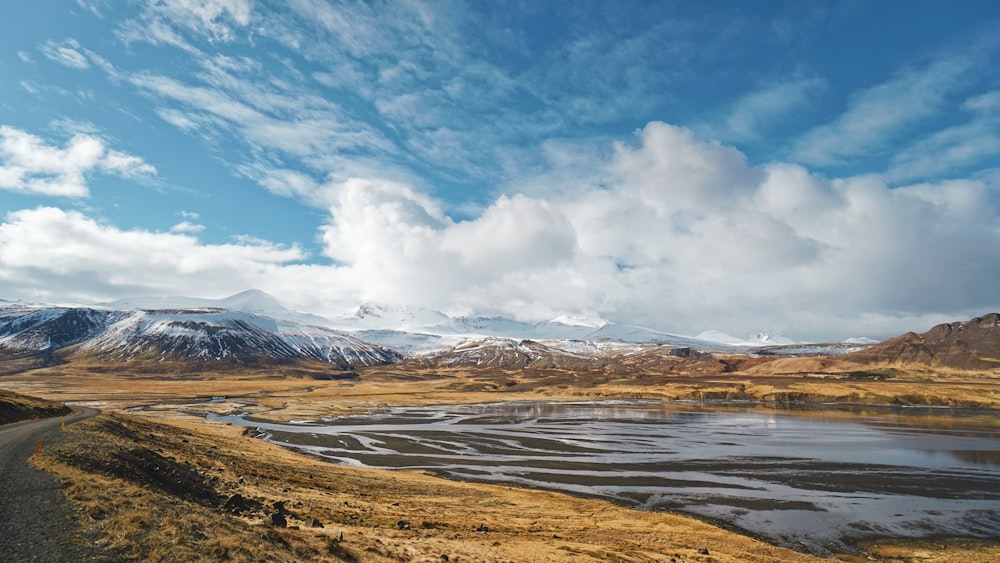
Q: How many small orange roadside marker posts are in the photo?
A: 3